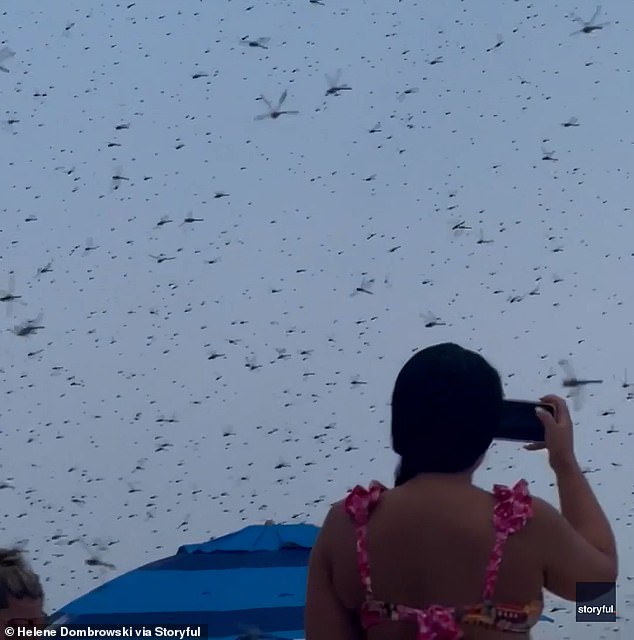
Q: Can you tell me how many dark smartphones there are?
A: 1